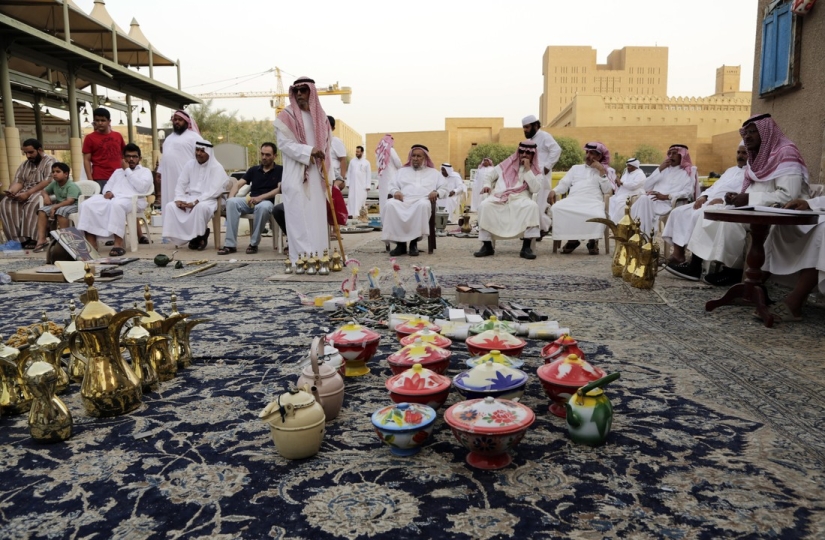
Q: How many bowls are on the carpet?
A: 12